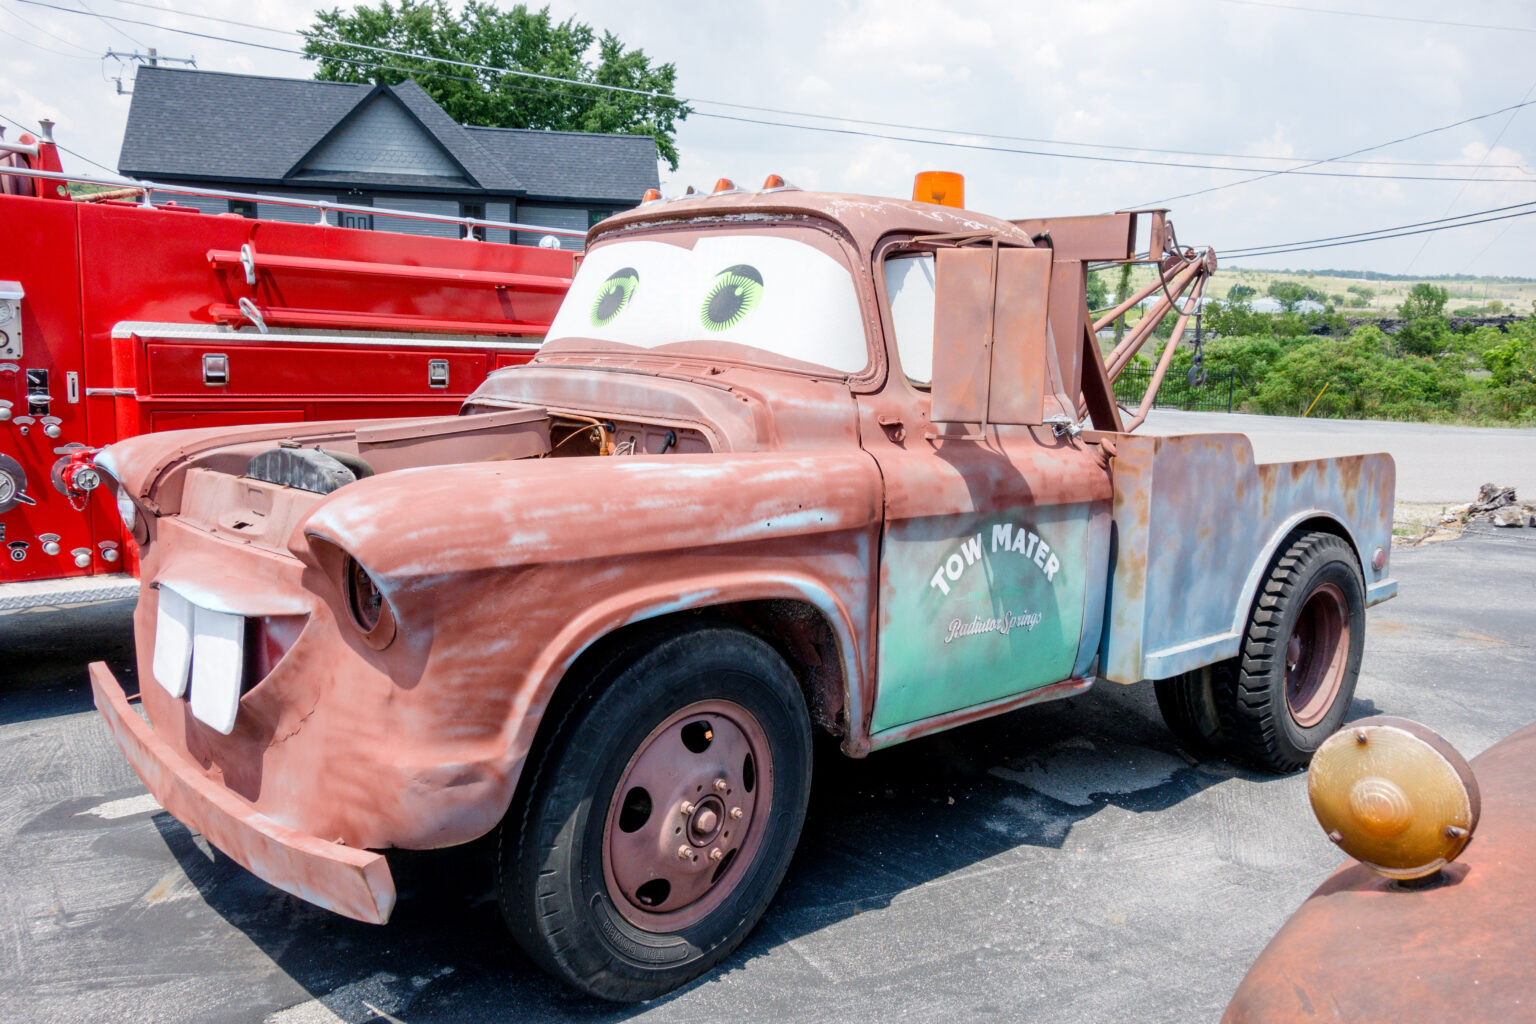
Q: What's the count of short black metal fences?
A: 1